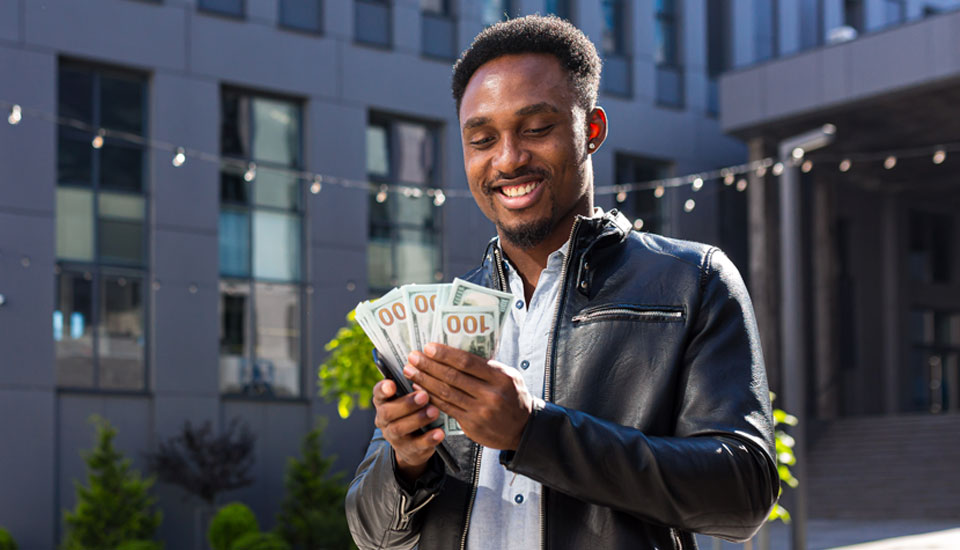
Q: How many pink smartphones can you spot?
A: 0